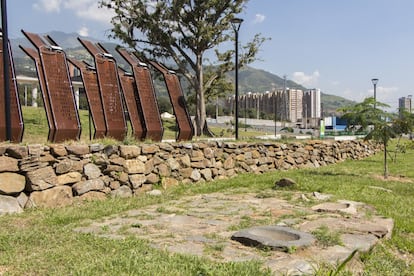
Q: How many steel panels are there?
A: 8